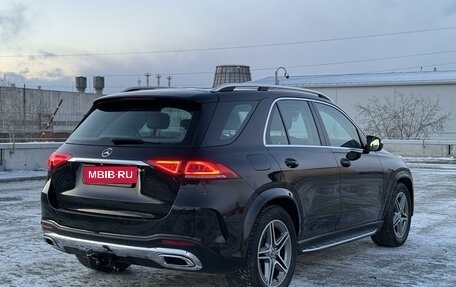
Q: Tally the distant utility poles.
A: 3